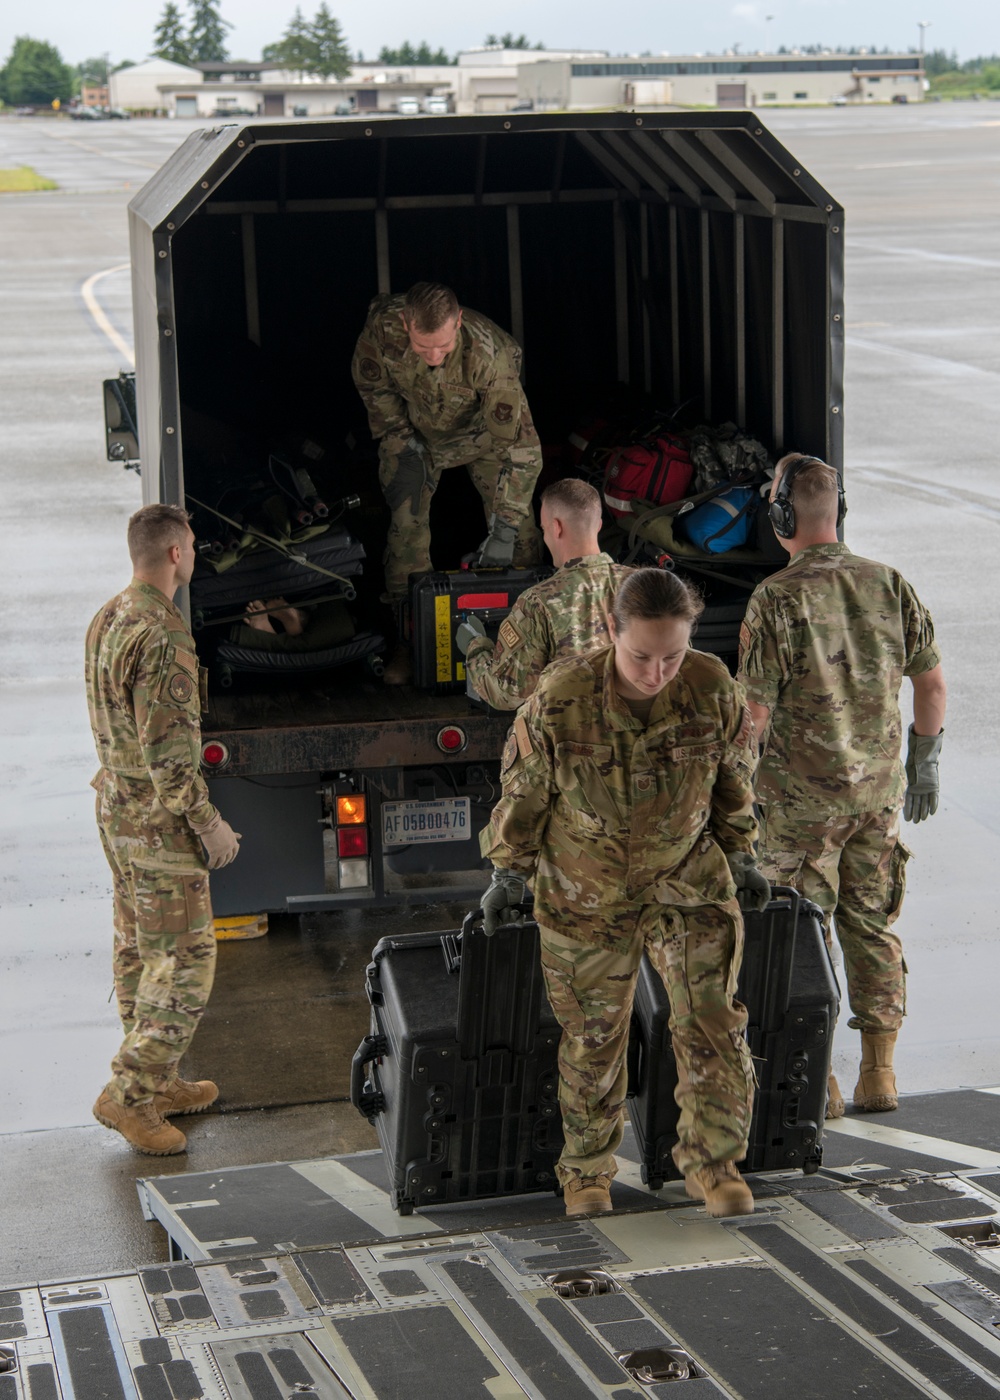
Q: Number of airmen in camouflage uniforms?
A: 5